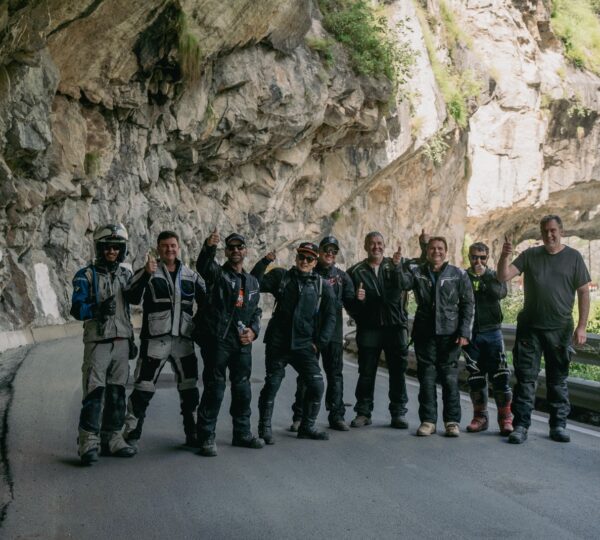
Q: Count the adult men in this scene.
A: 9